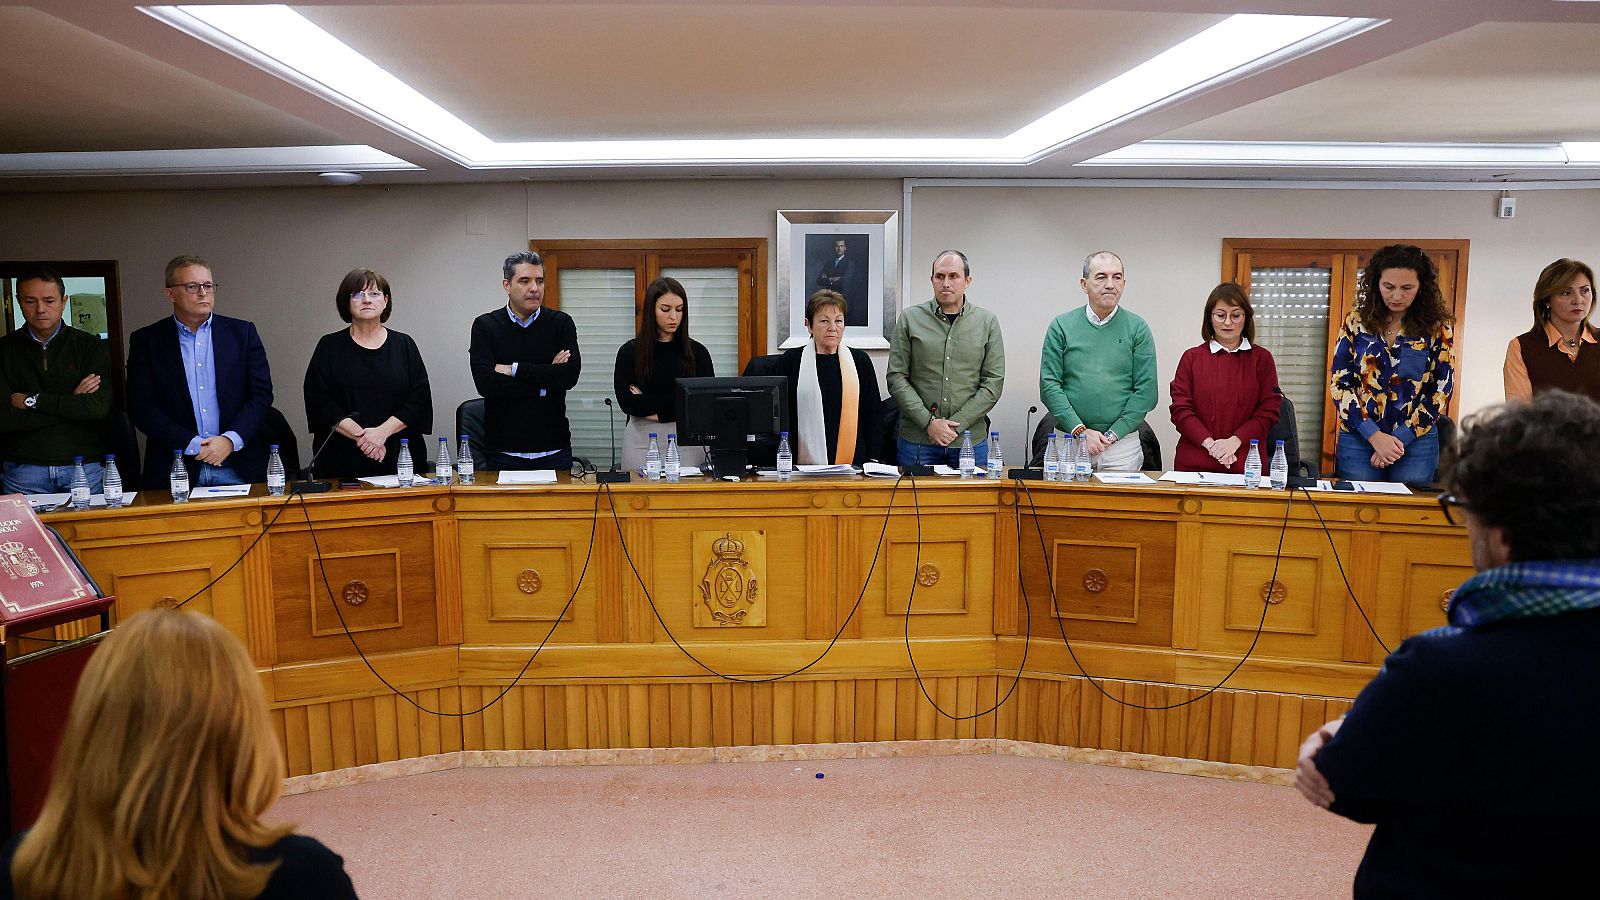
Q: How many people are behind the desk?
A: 11